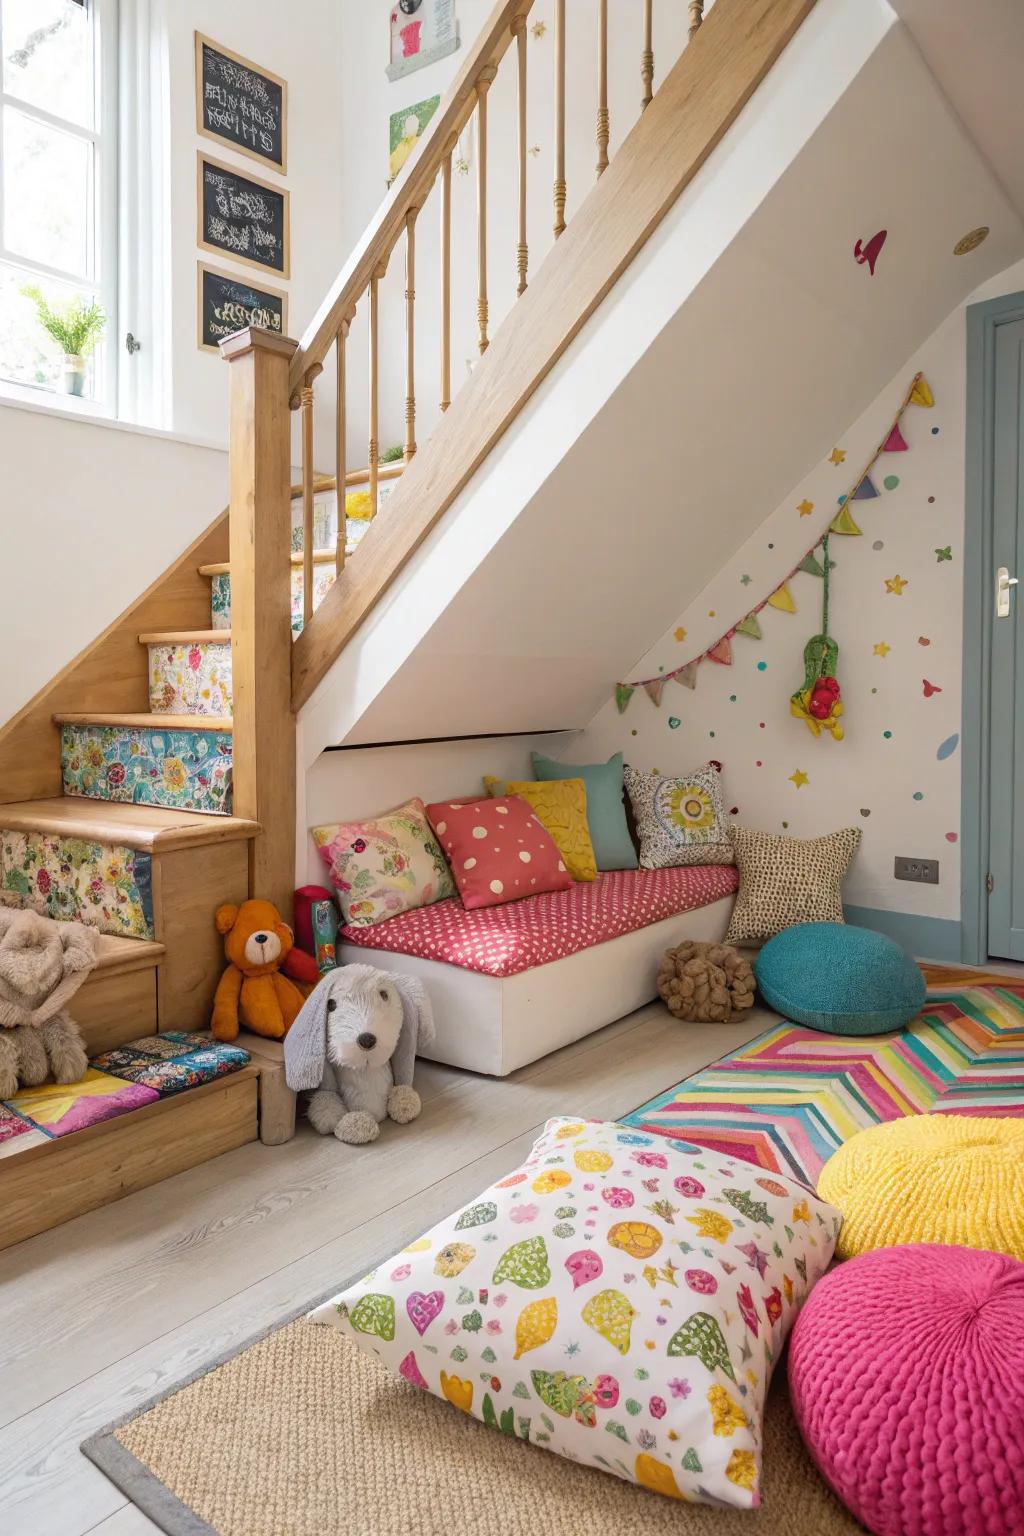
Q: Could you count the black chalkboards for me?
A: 3